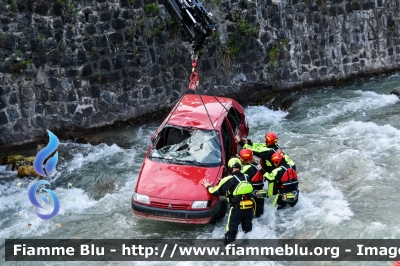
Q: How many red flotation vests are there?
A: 2